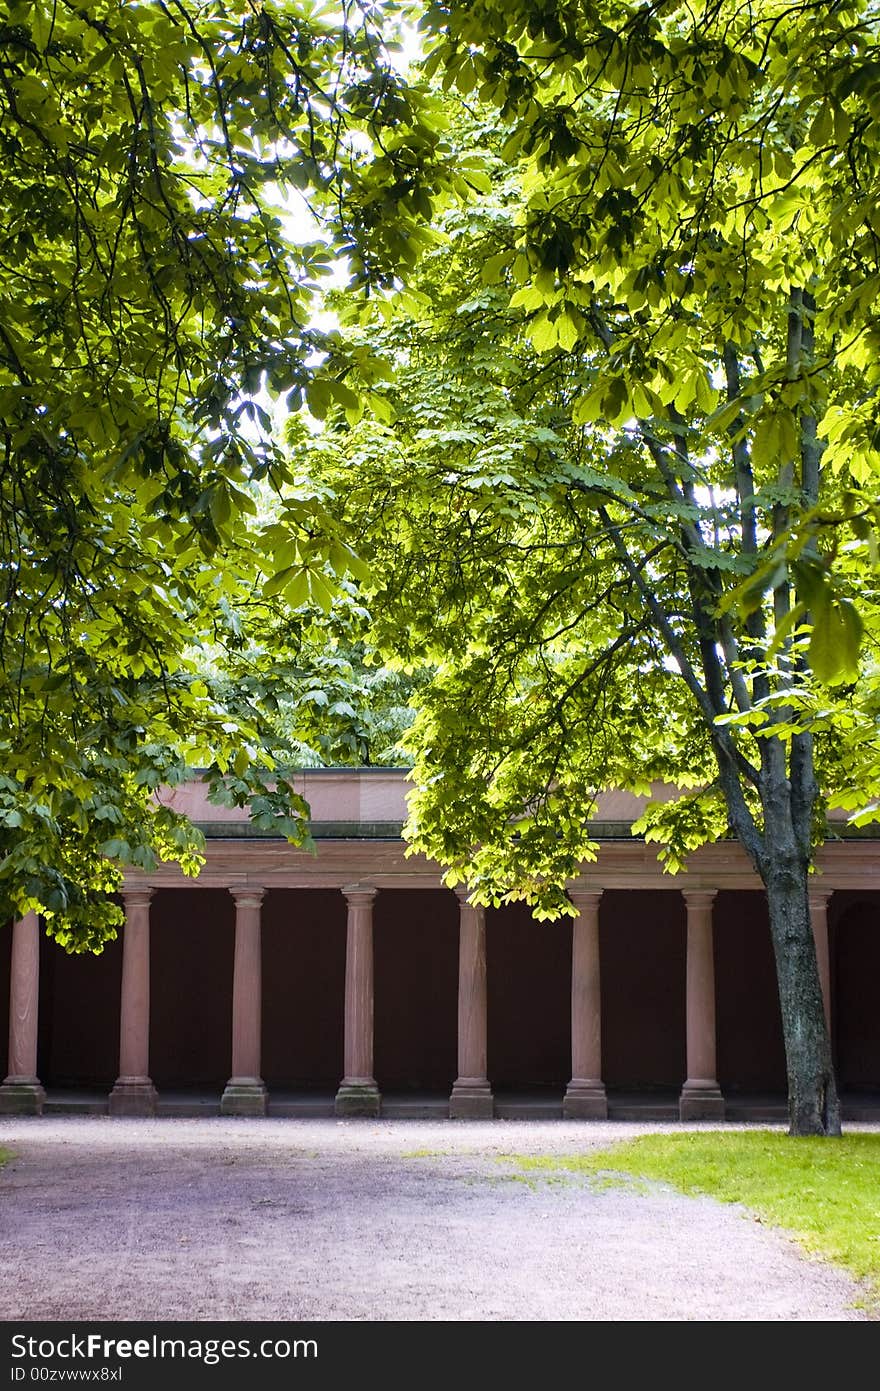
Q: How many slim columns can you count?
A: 8